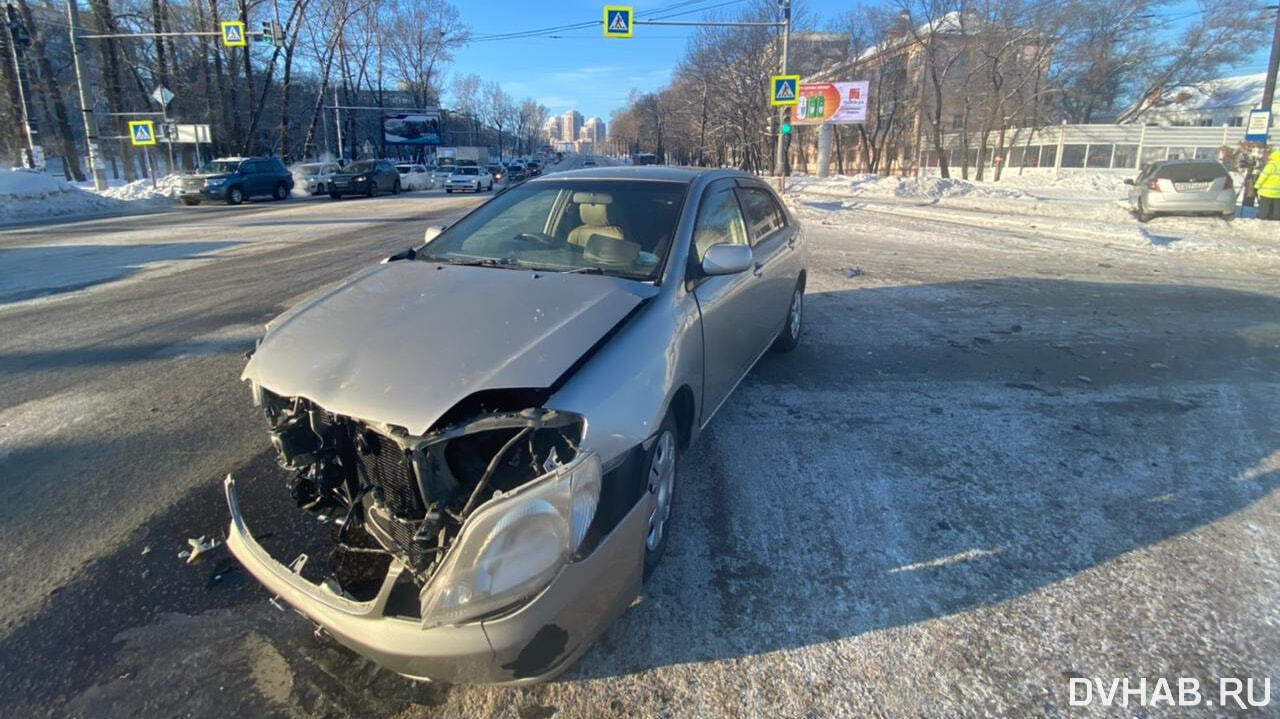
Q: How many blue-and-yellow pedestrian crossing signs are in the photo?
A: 4